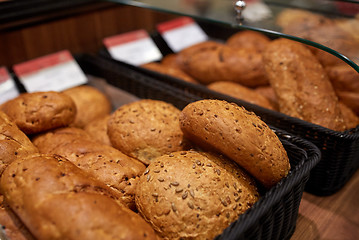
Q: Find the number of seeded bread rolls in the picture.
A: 3